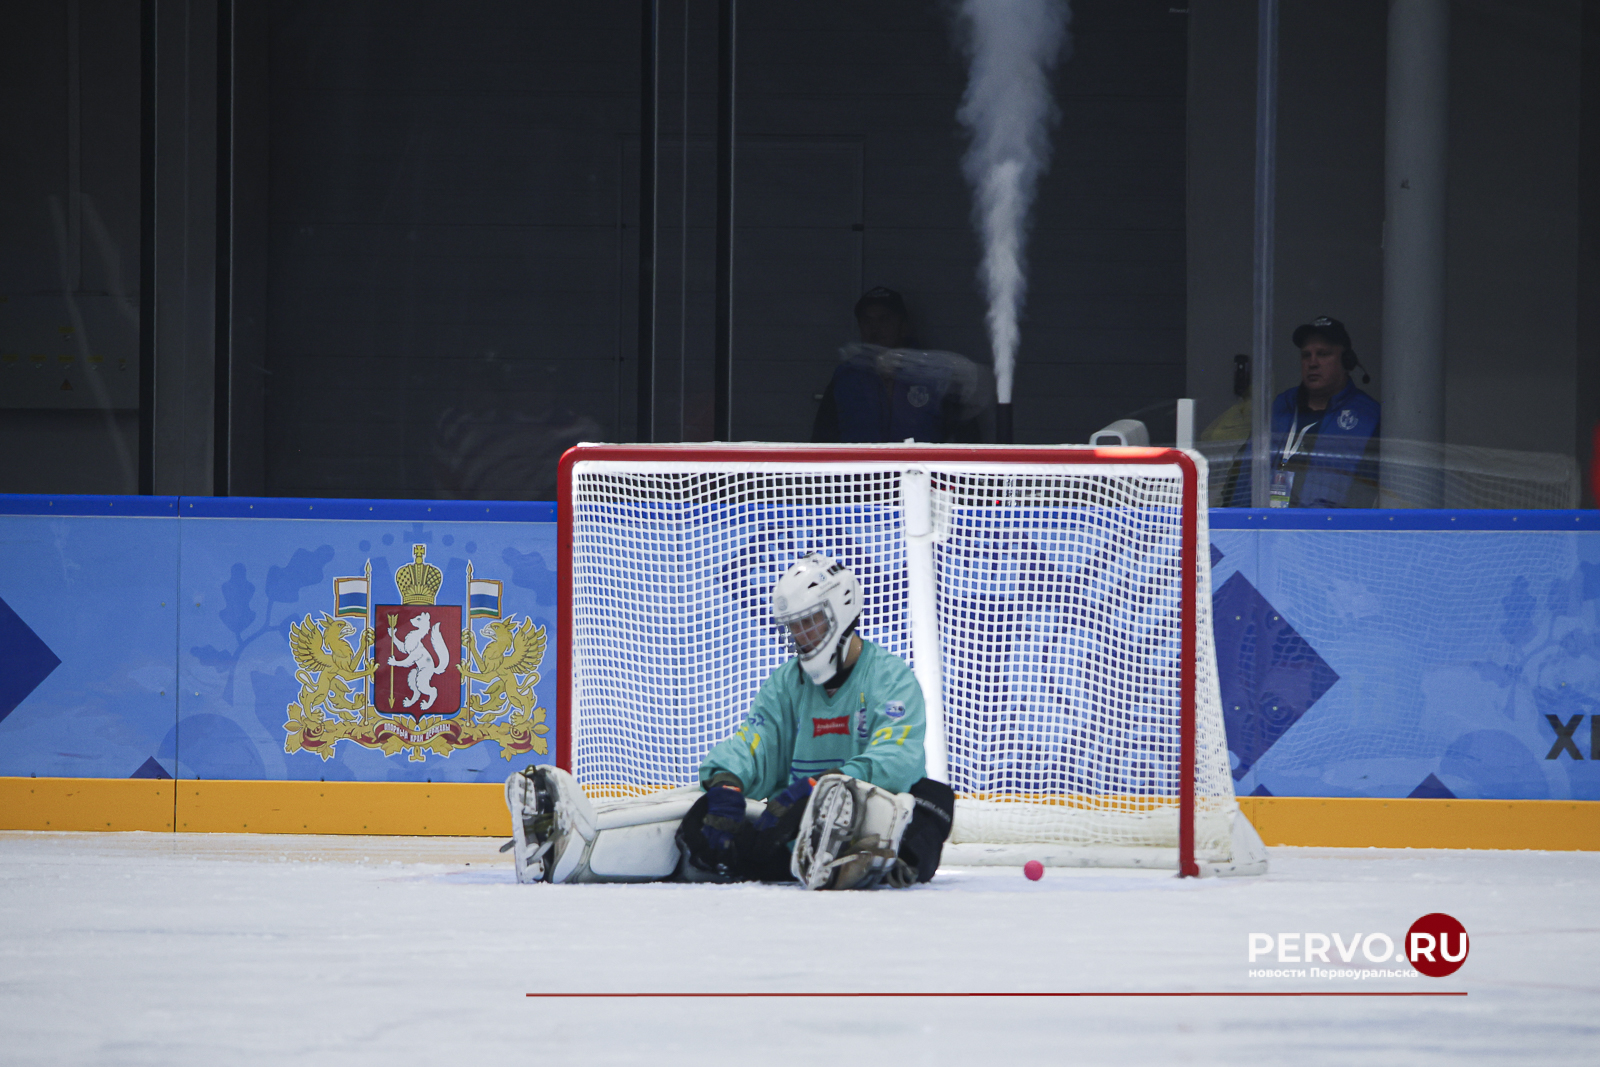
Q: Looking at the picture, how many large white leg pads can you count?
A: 2